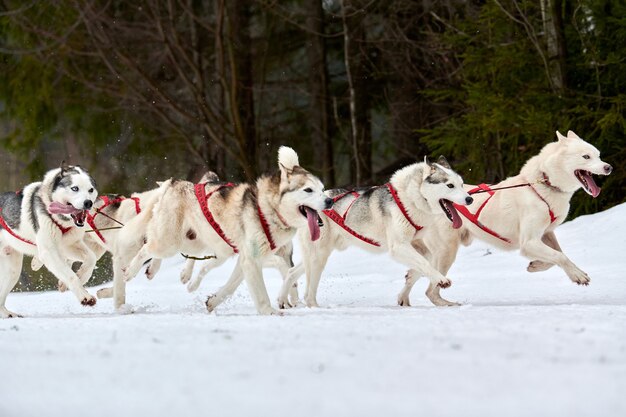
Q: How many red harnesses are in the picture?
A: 5